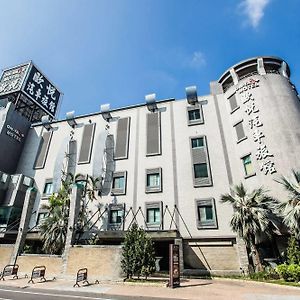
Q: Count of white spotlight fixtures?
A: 5